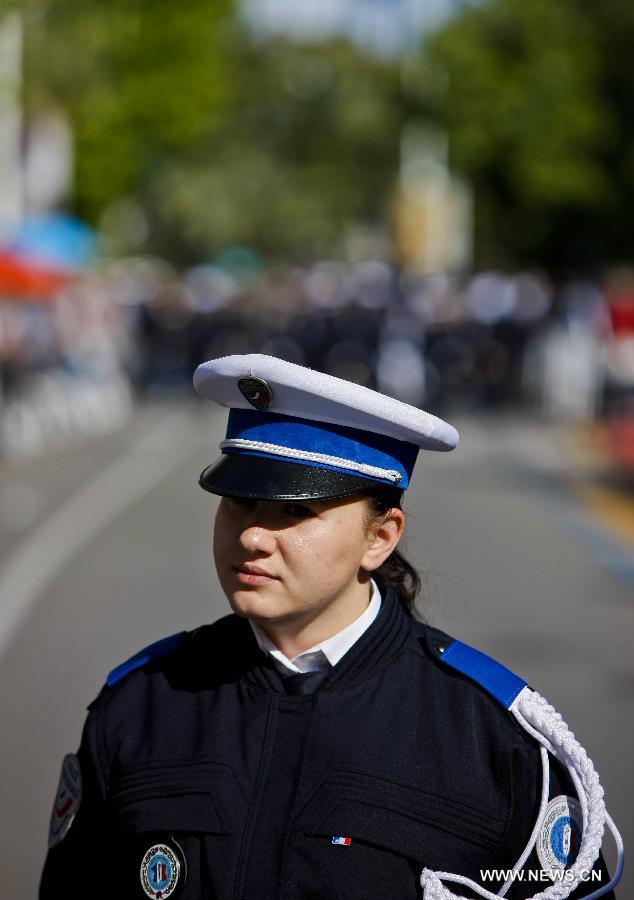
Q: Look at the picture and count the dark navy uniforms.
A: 1